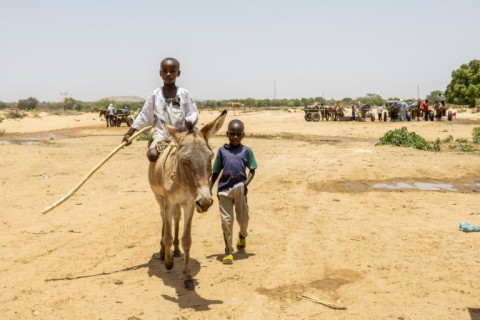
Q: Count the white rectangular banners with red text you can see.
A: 0